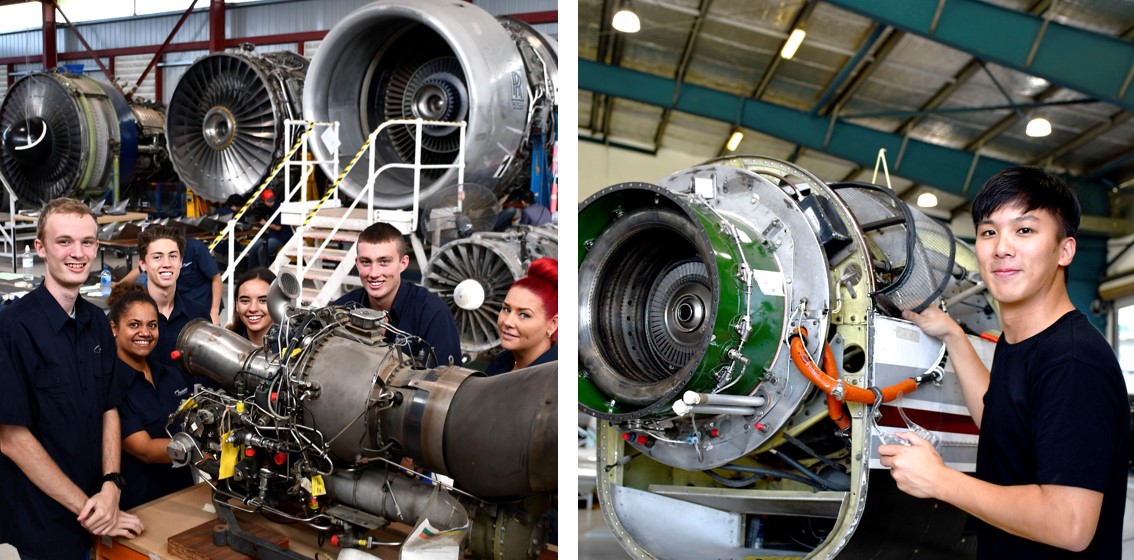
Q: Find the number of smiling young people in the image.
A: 7